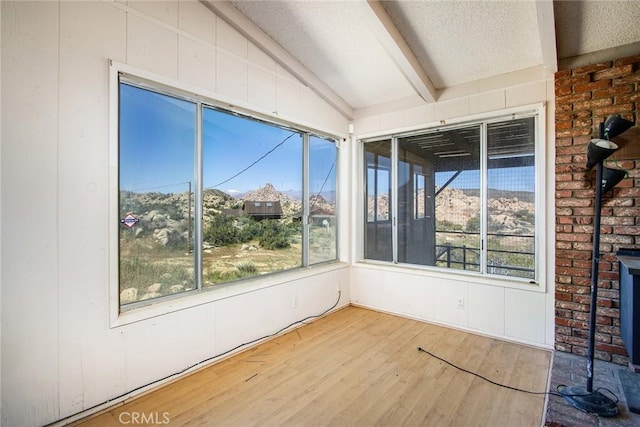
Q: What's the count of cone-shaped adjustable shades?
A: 3